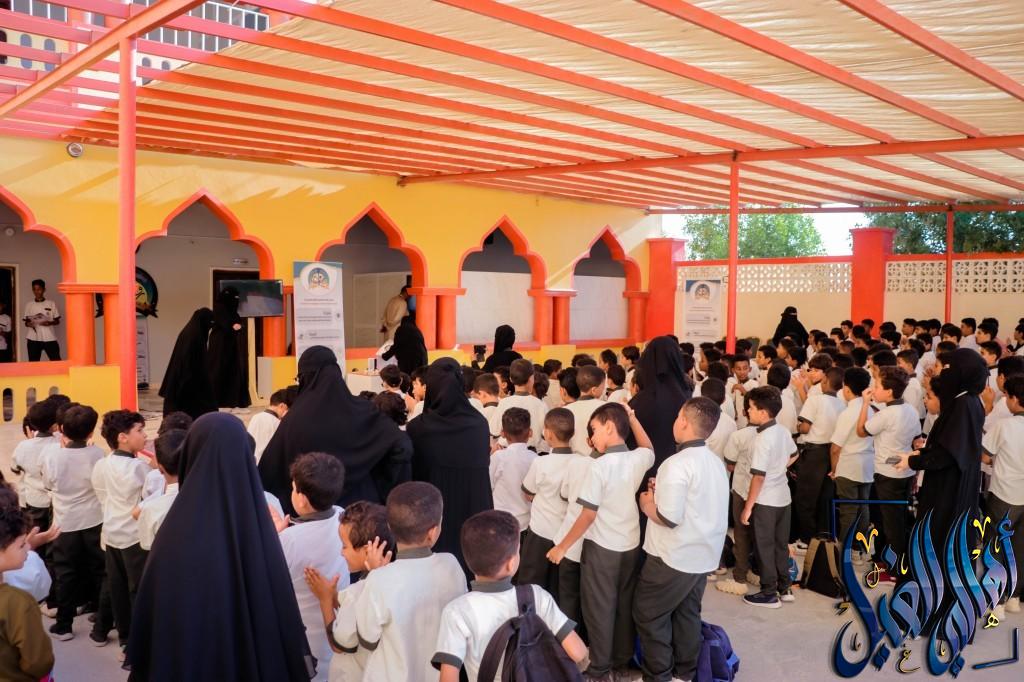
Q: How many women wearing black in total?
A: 10